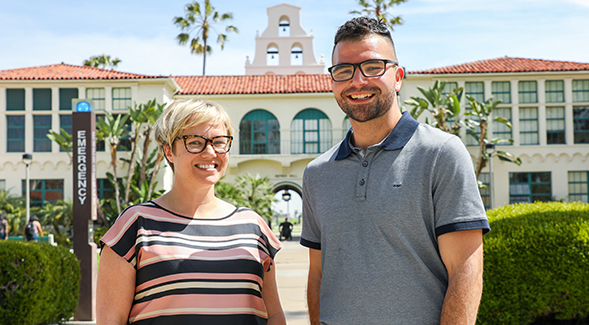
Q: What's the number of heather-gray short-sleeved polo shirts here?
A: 1